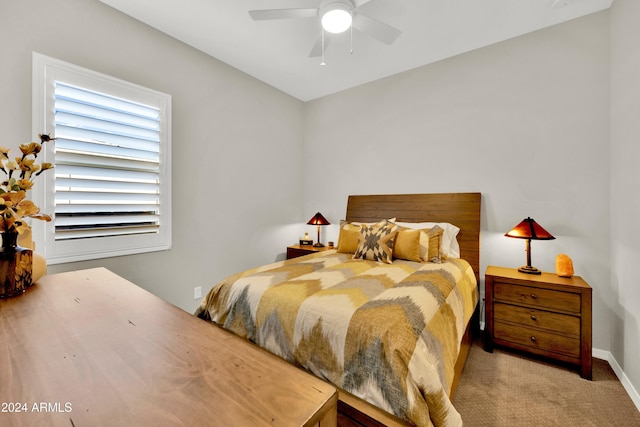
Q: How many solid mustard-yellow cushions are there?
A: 2